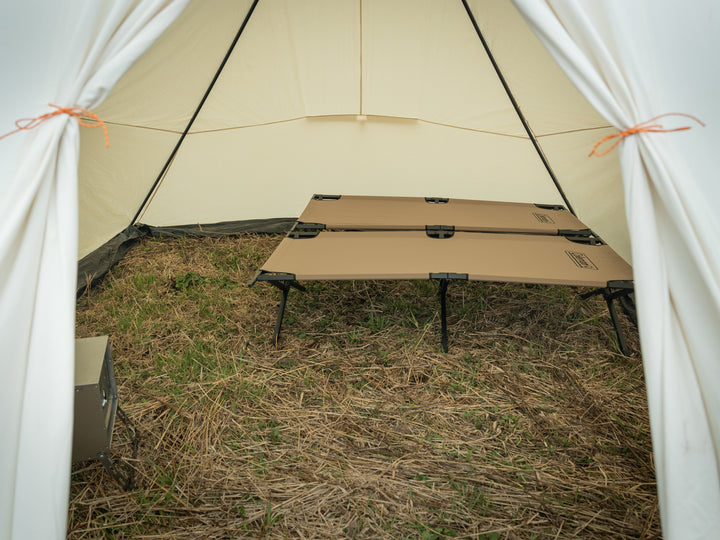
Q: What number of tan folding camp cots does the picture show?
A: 2